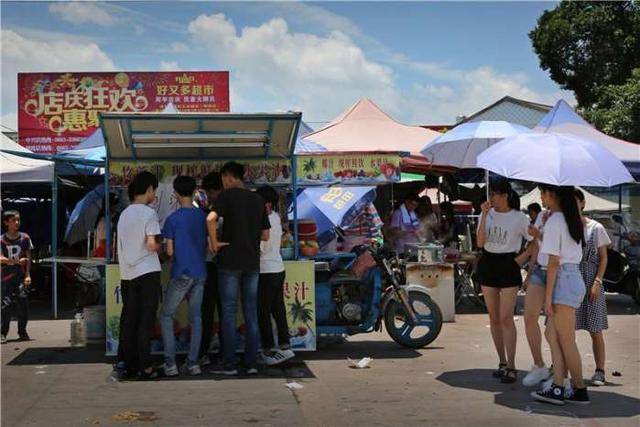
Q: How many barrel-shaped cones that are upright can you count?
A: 0